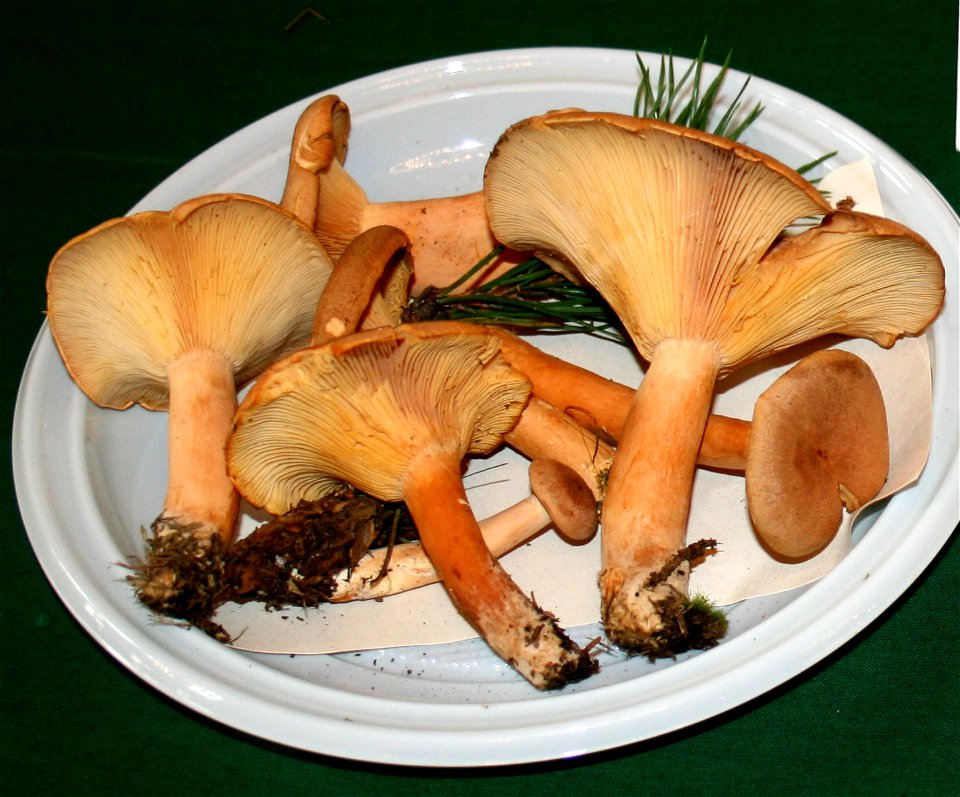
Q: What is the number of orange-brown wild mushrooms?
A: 7